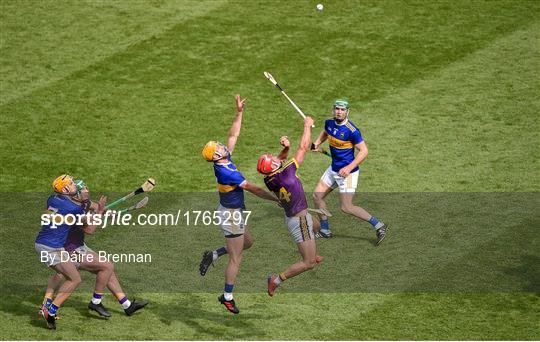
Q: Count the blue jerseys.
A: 3